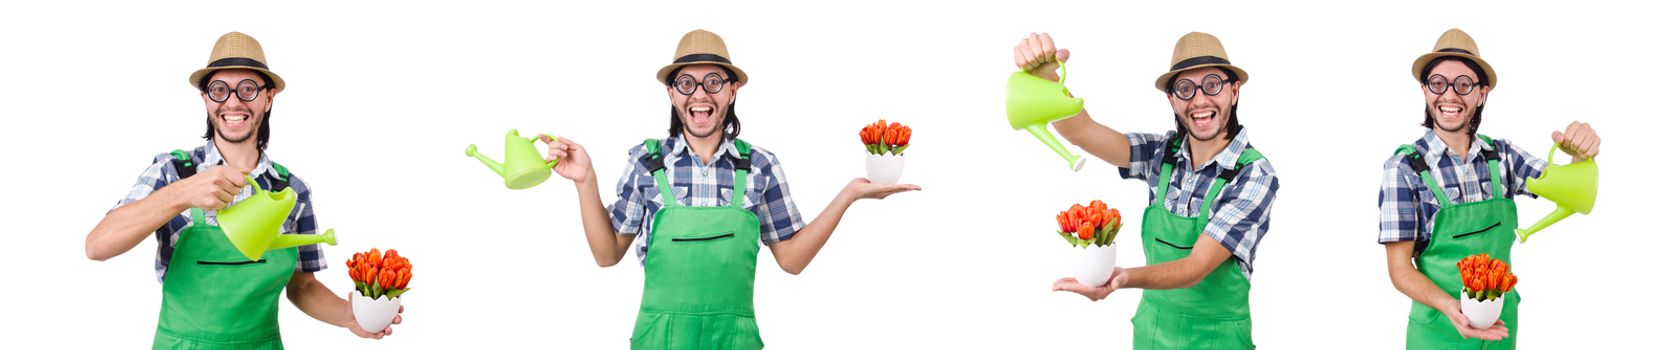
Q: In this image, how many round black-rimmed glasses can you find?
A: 4